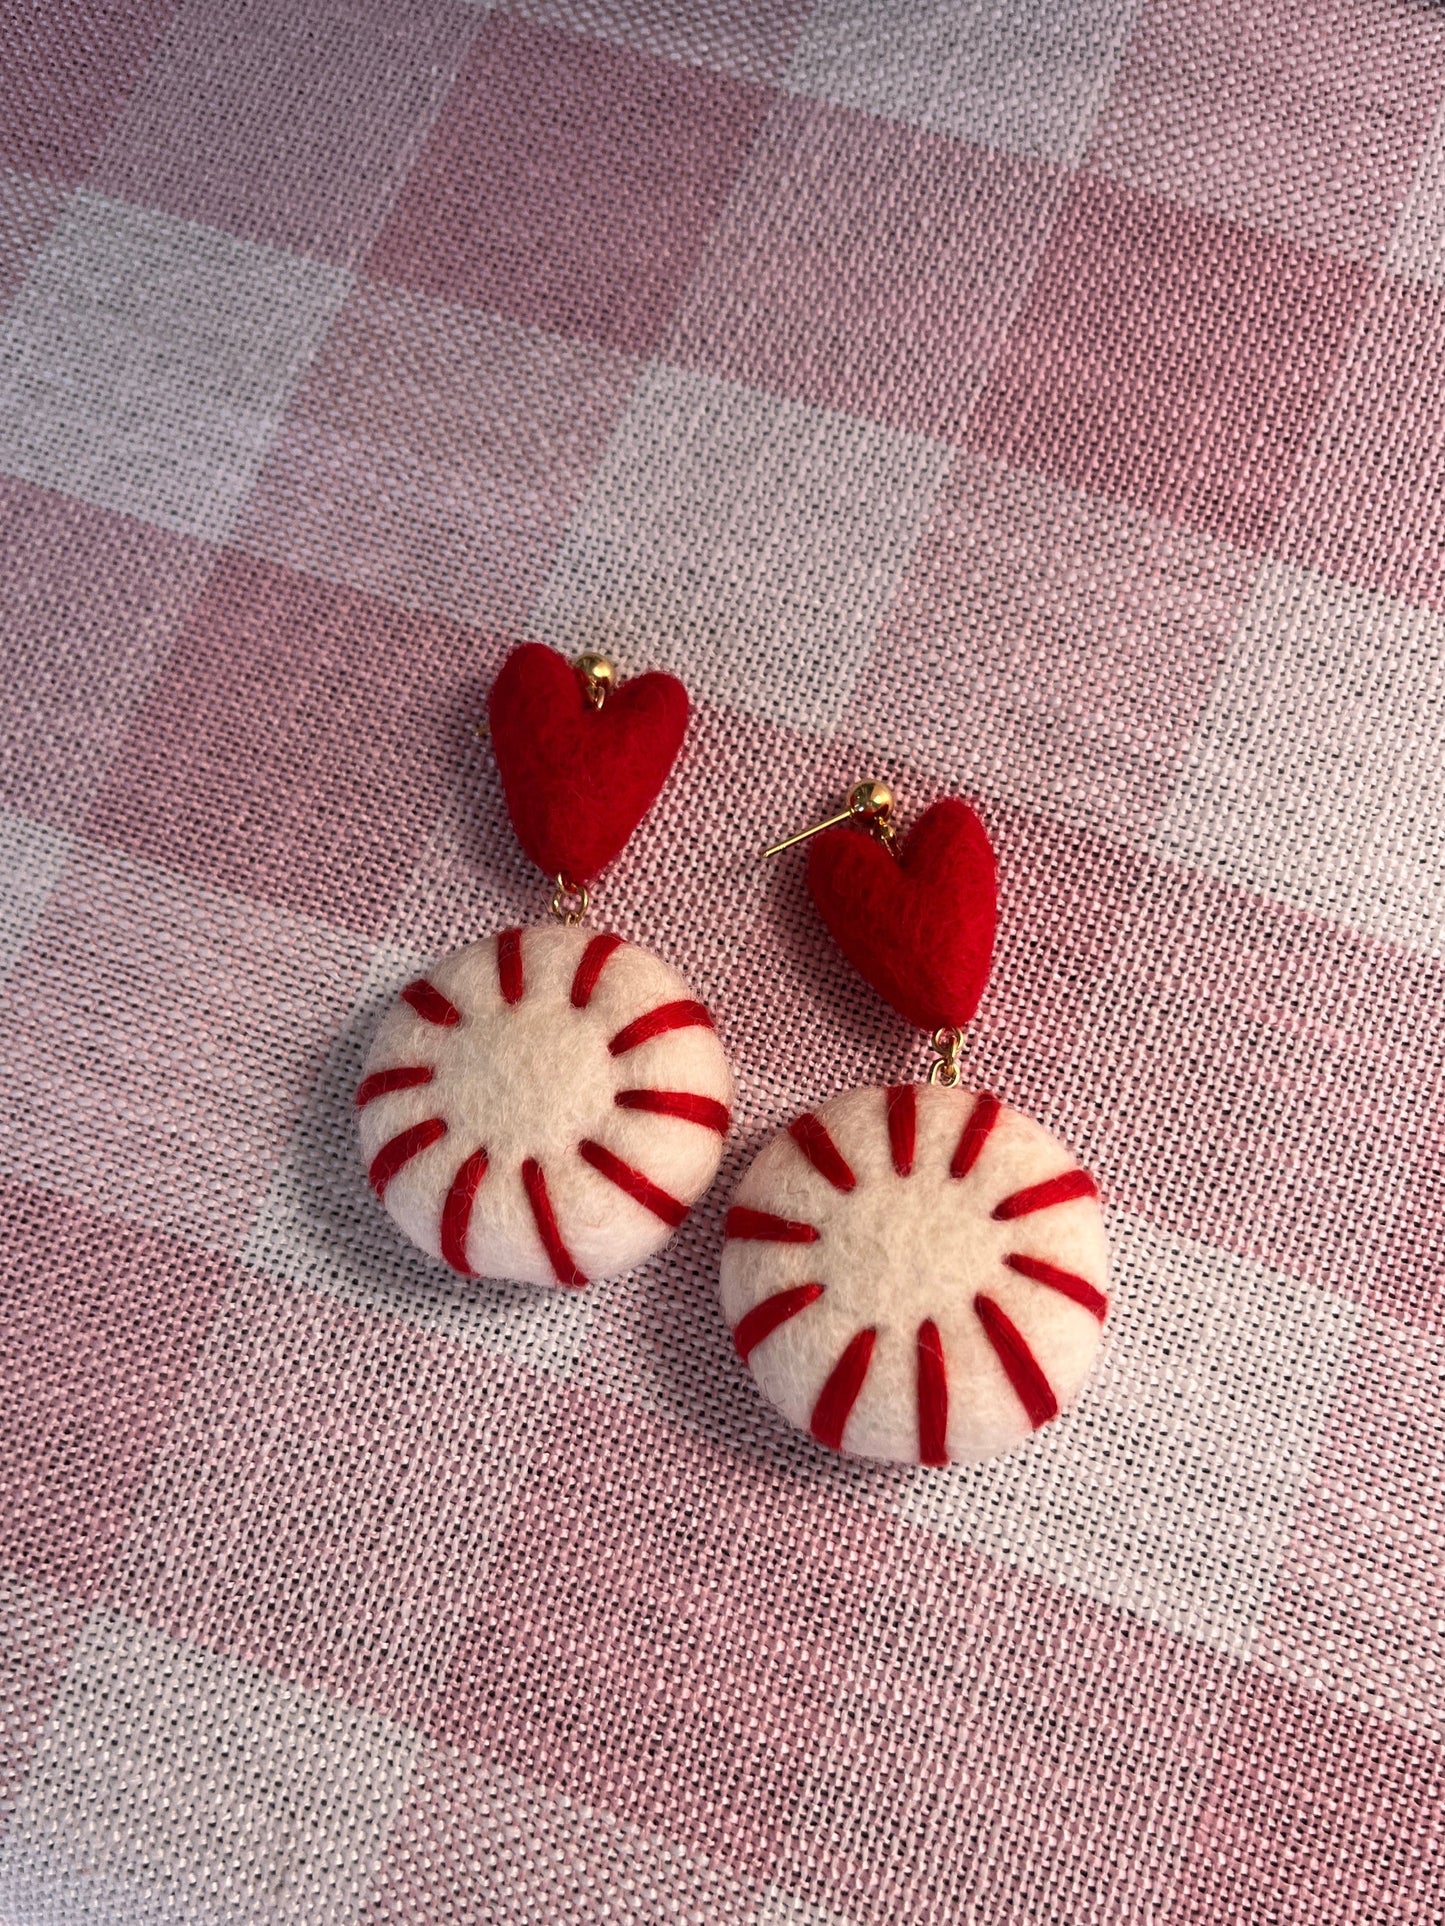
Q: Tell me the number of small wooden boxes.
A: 0